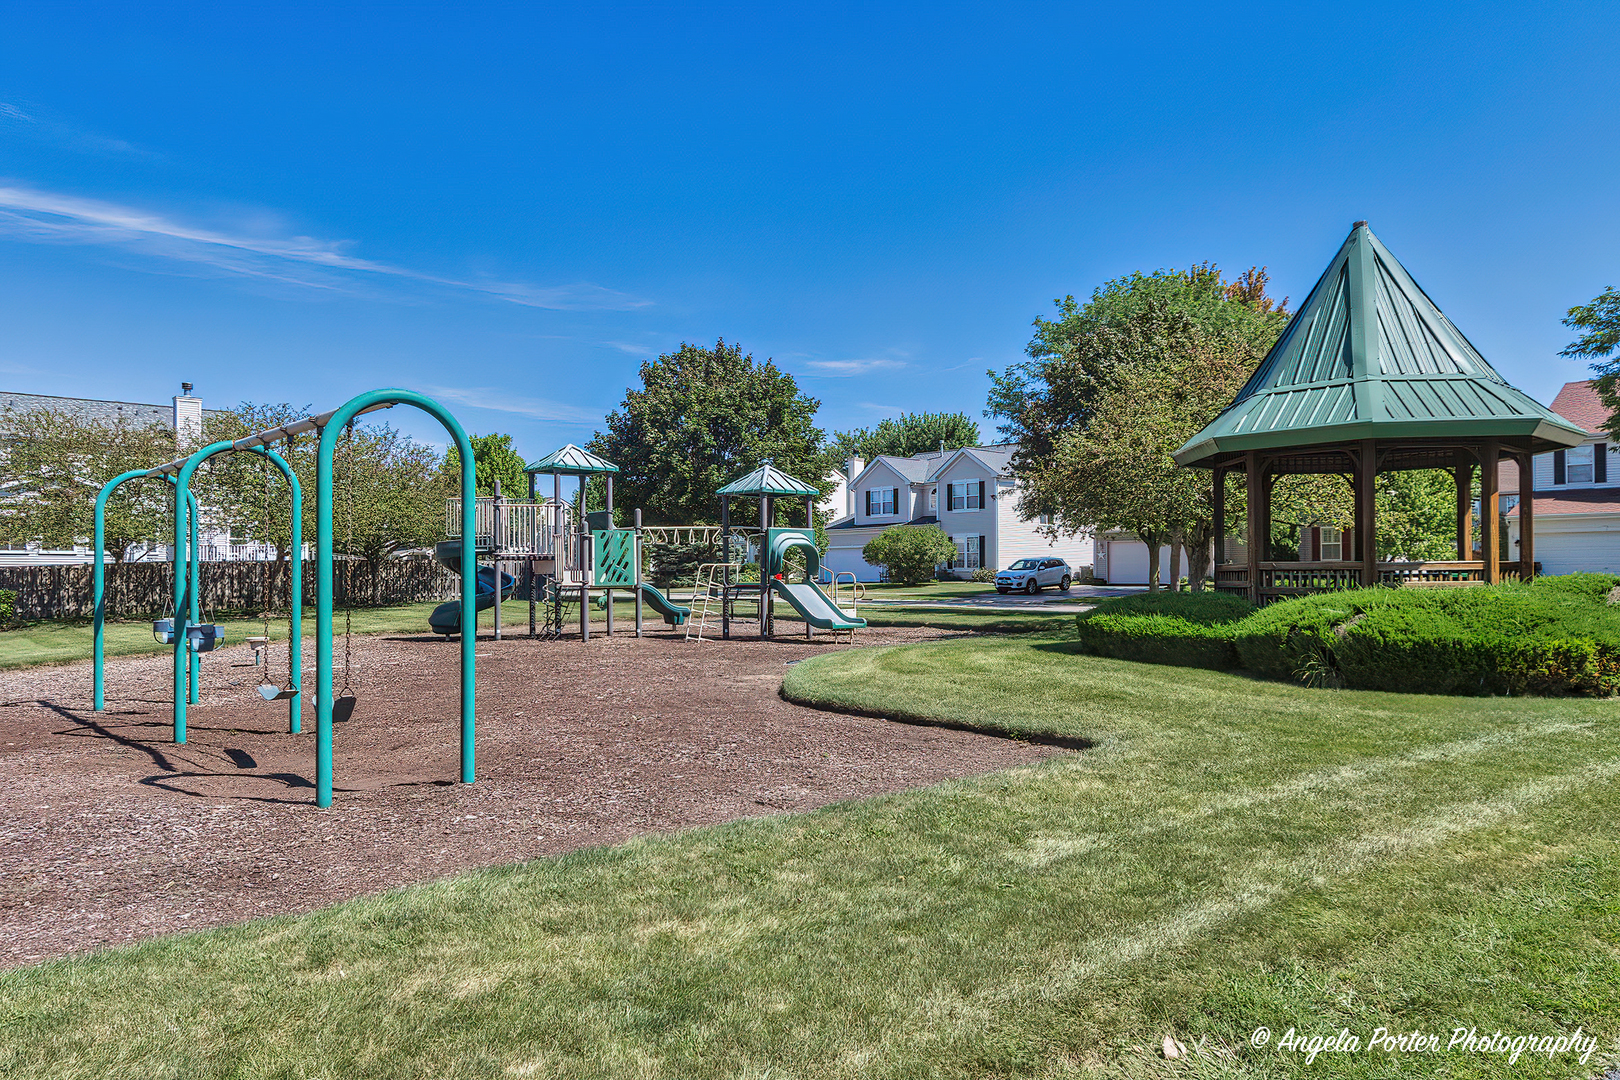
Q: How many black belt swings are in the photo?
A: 2